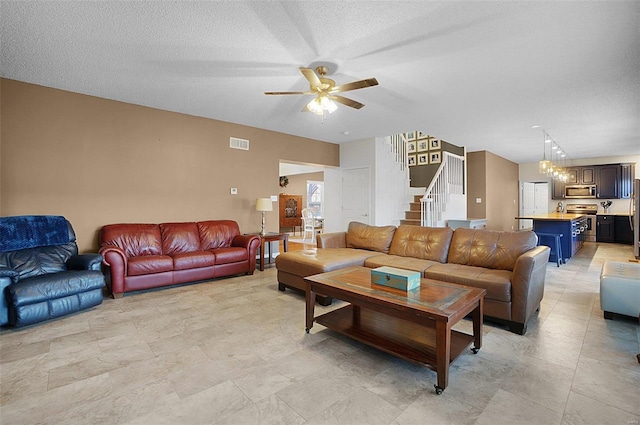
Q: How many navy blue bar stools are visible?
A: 1